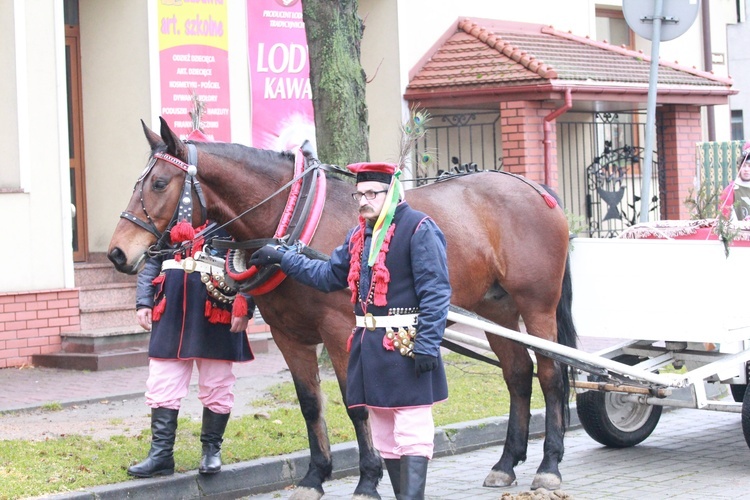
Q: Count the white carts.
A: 1